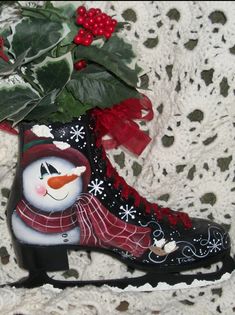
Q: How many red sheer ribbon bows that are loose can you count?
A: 1